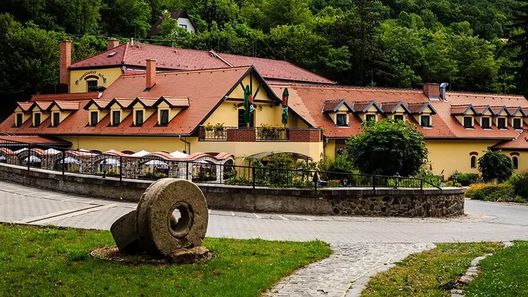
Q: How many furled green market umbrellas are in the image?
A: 2